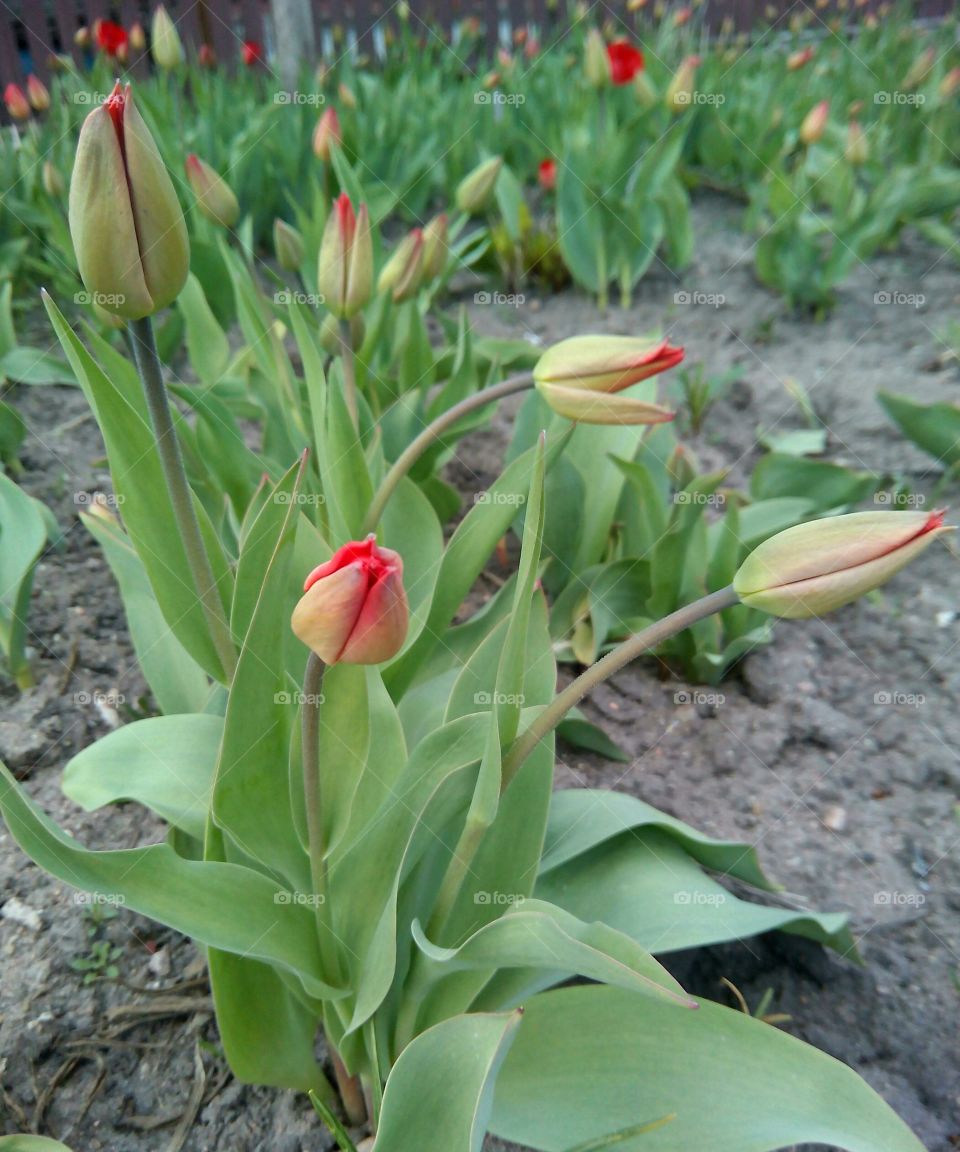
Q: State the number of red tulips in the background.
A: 4